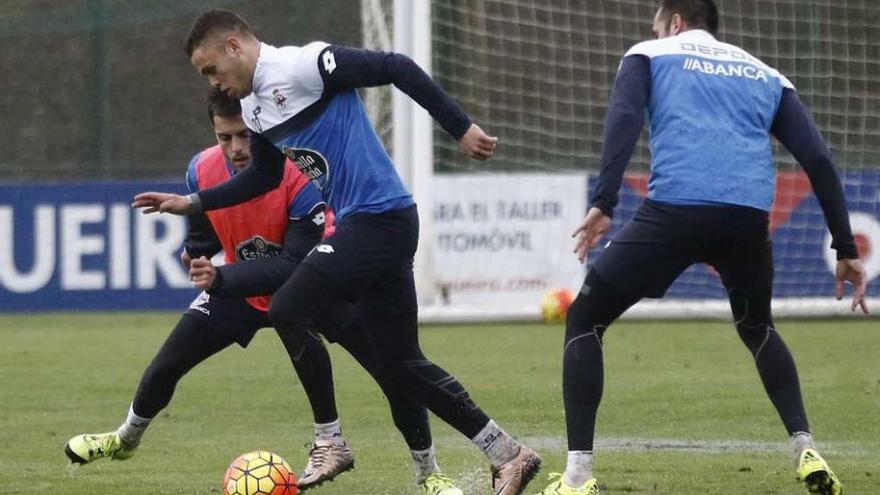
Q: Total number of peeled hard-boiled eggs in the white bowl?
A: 0